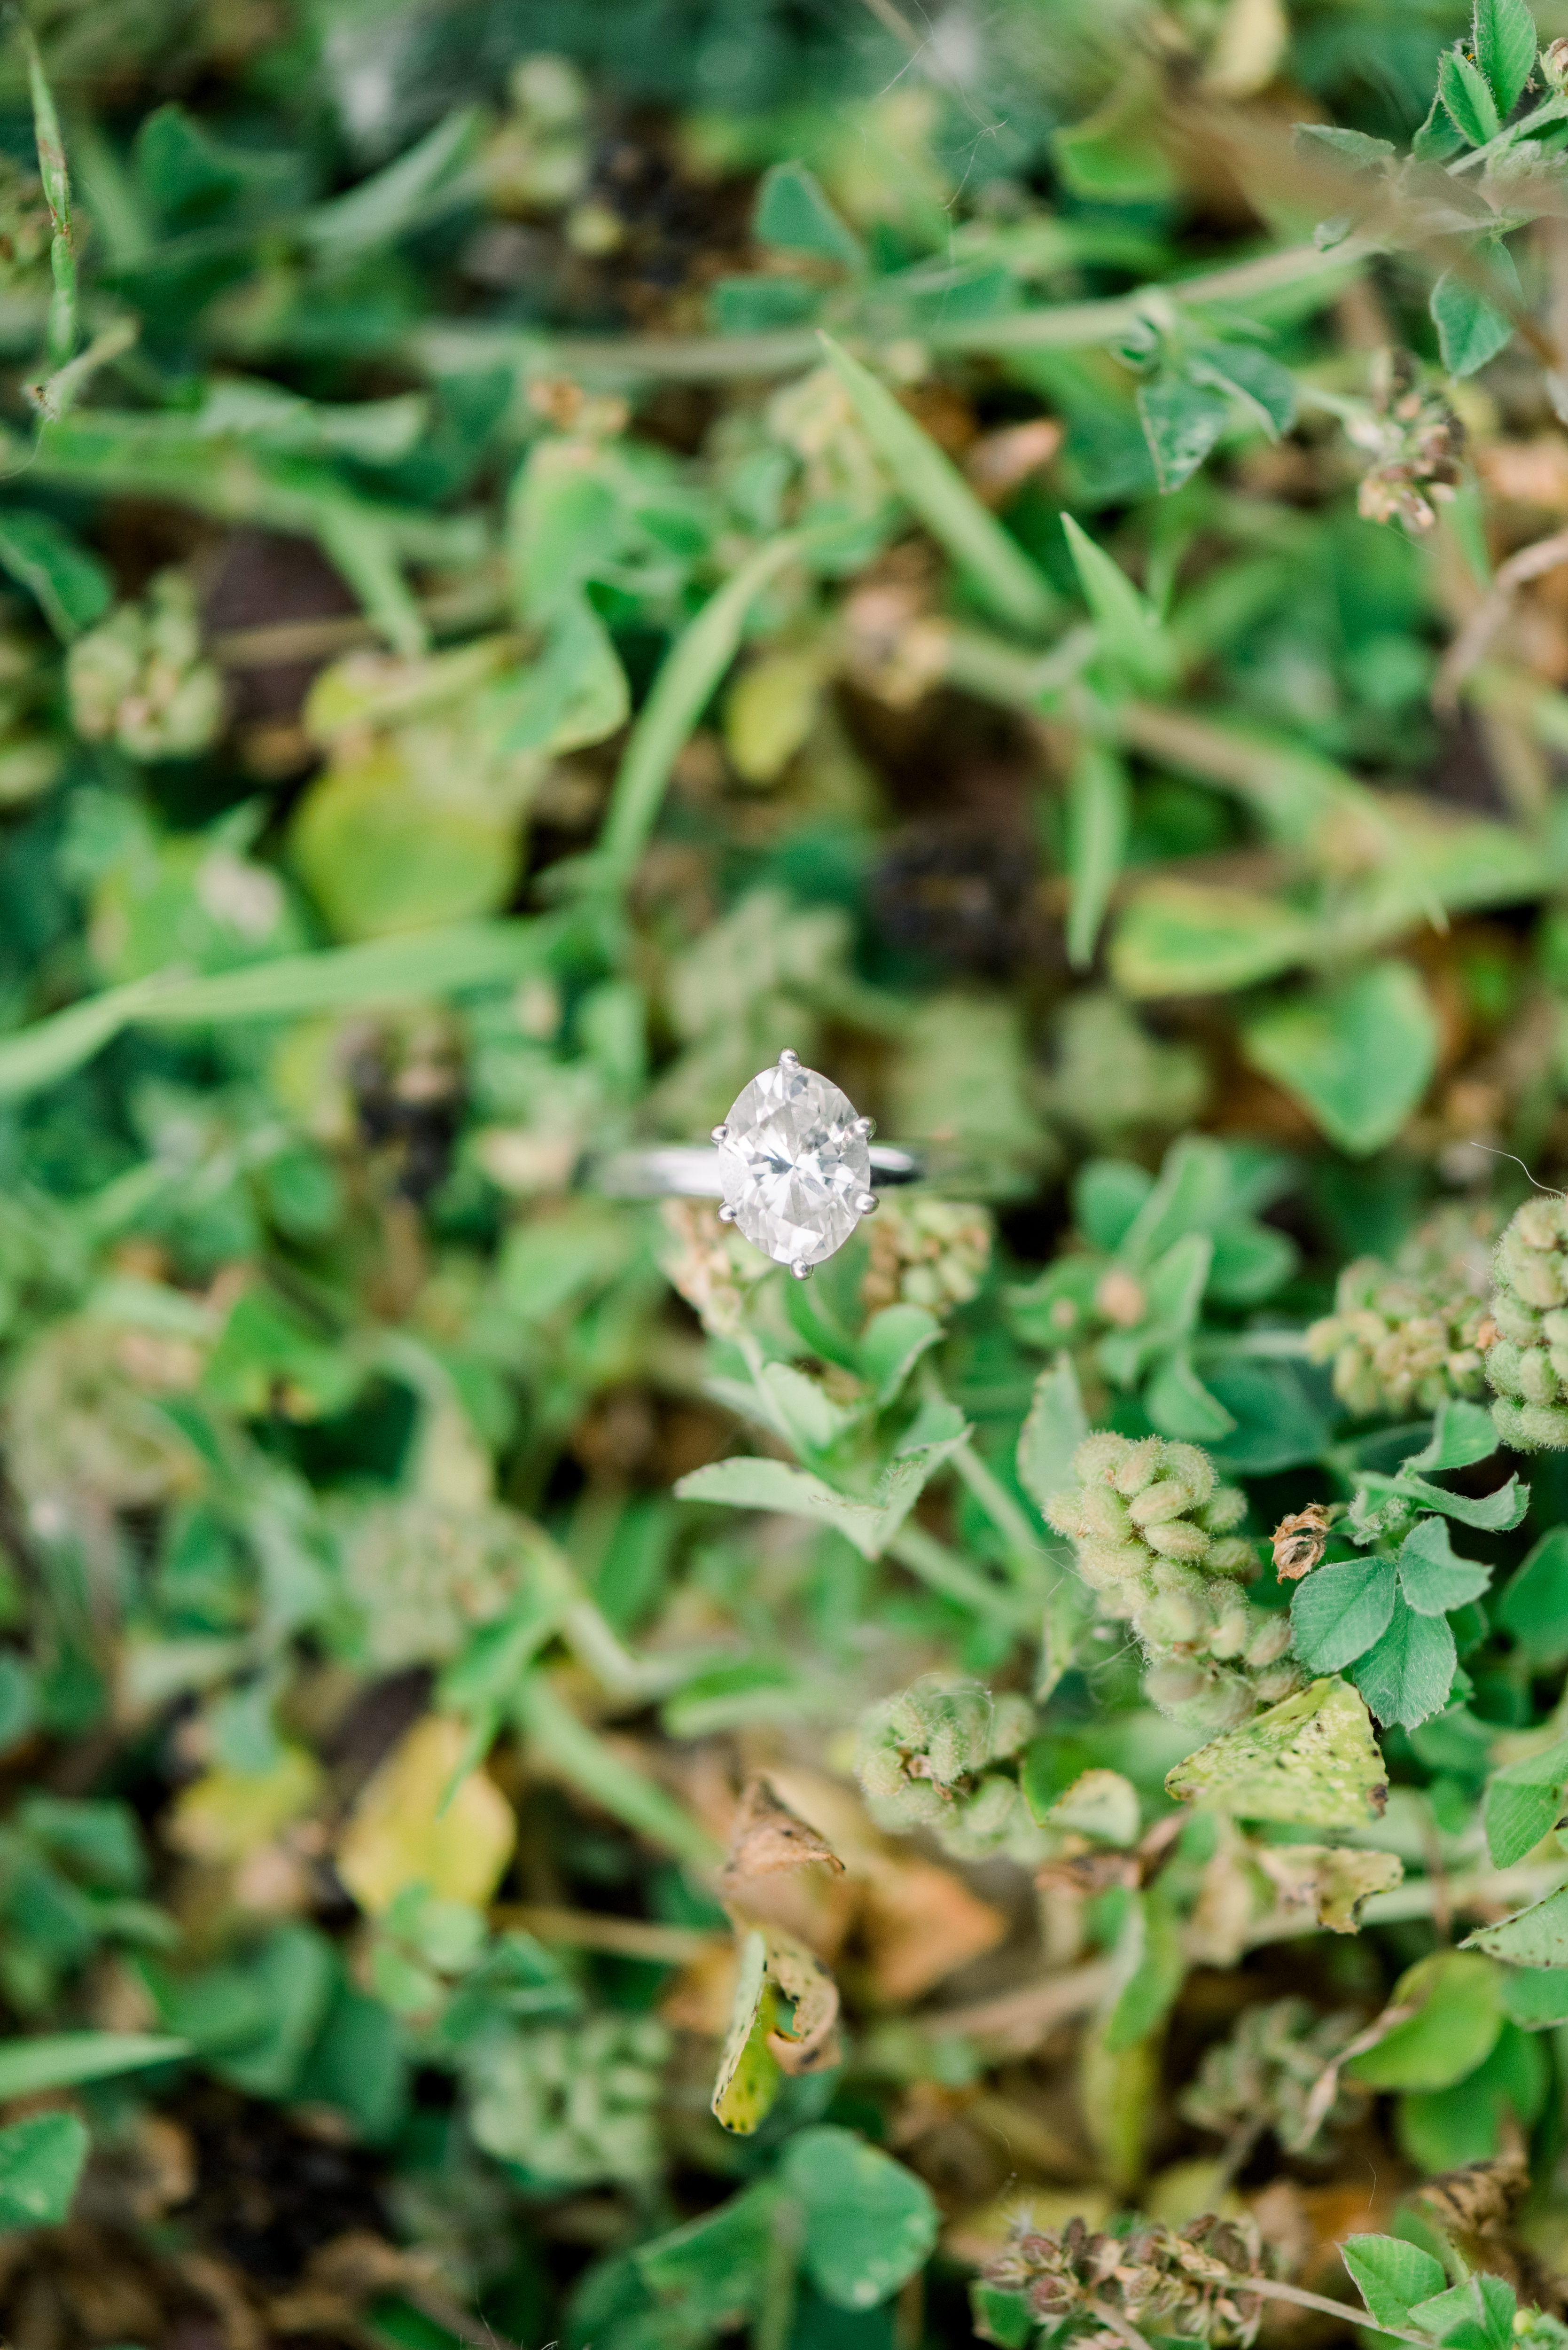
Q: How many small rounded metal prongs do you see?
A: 6